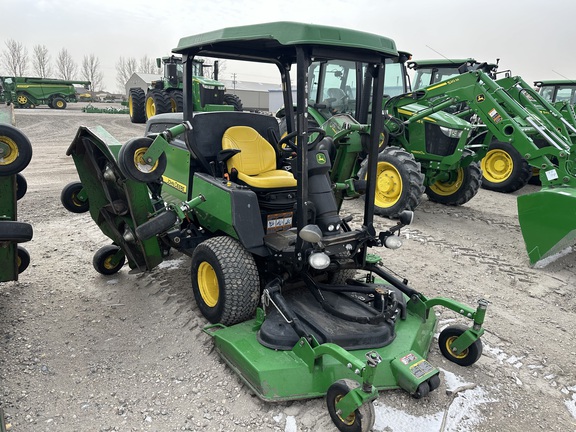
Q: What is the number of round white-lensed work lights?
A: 2